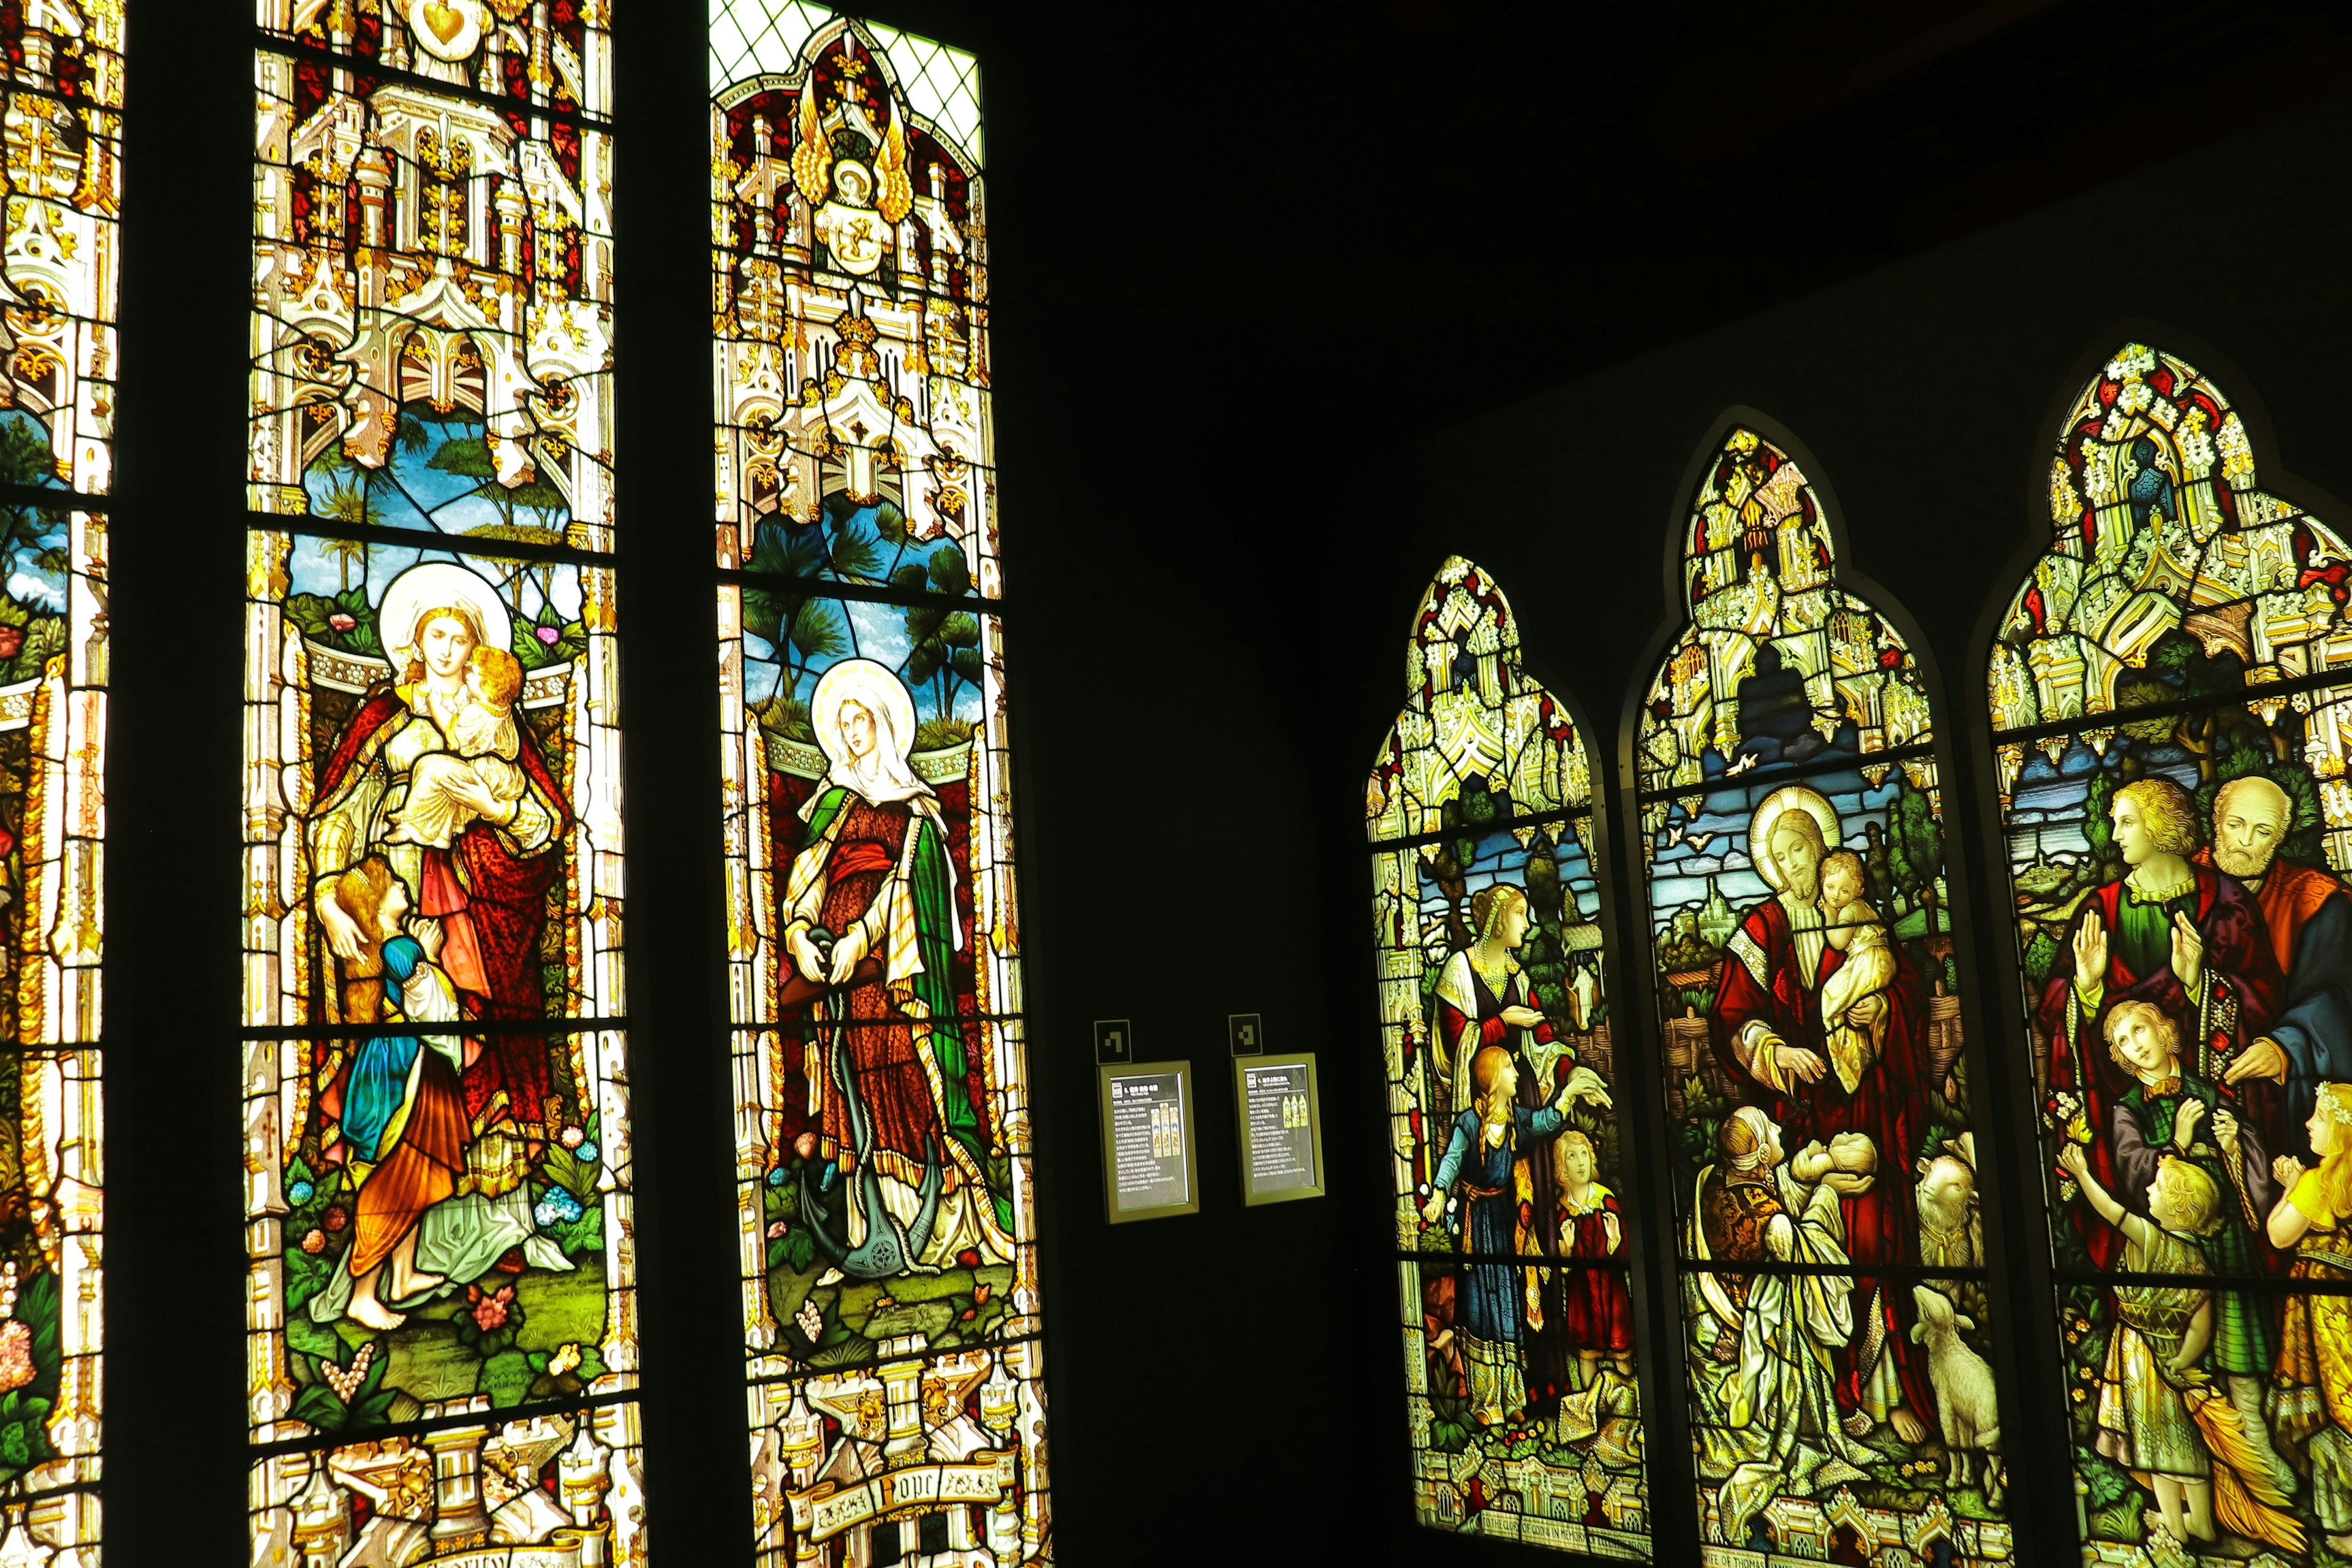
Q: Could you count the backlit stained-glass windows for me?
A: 6